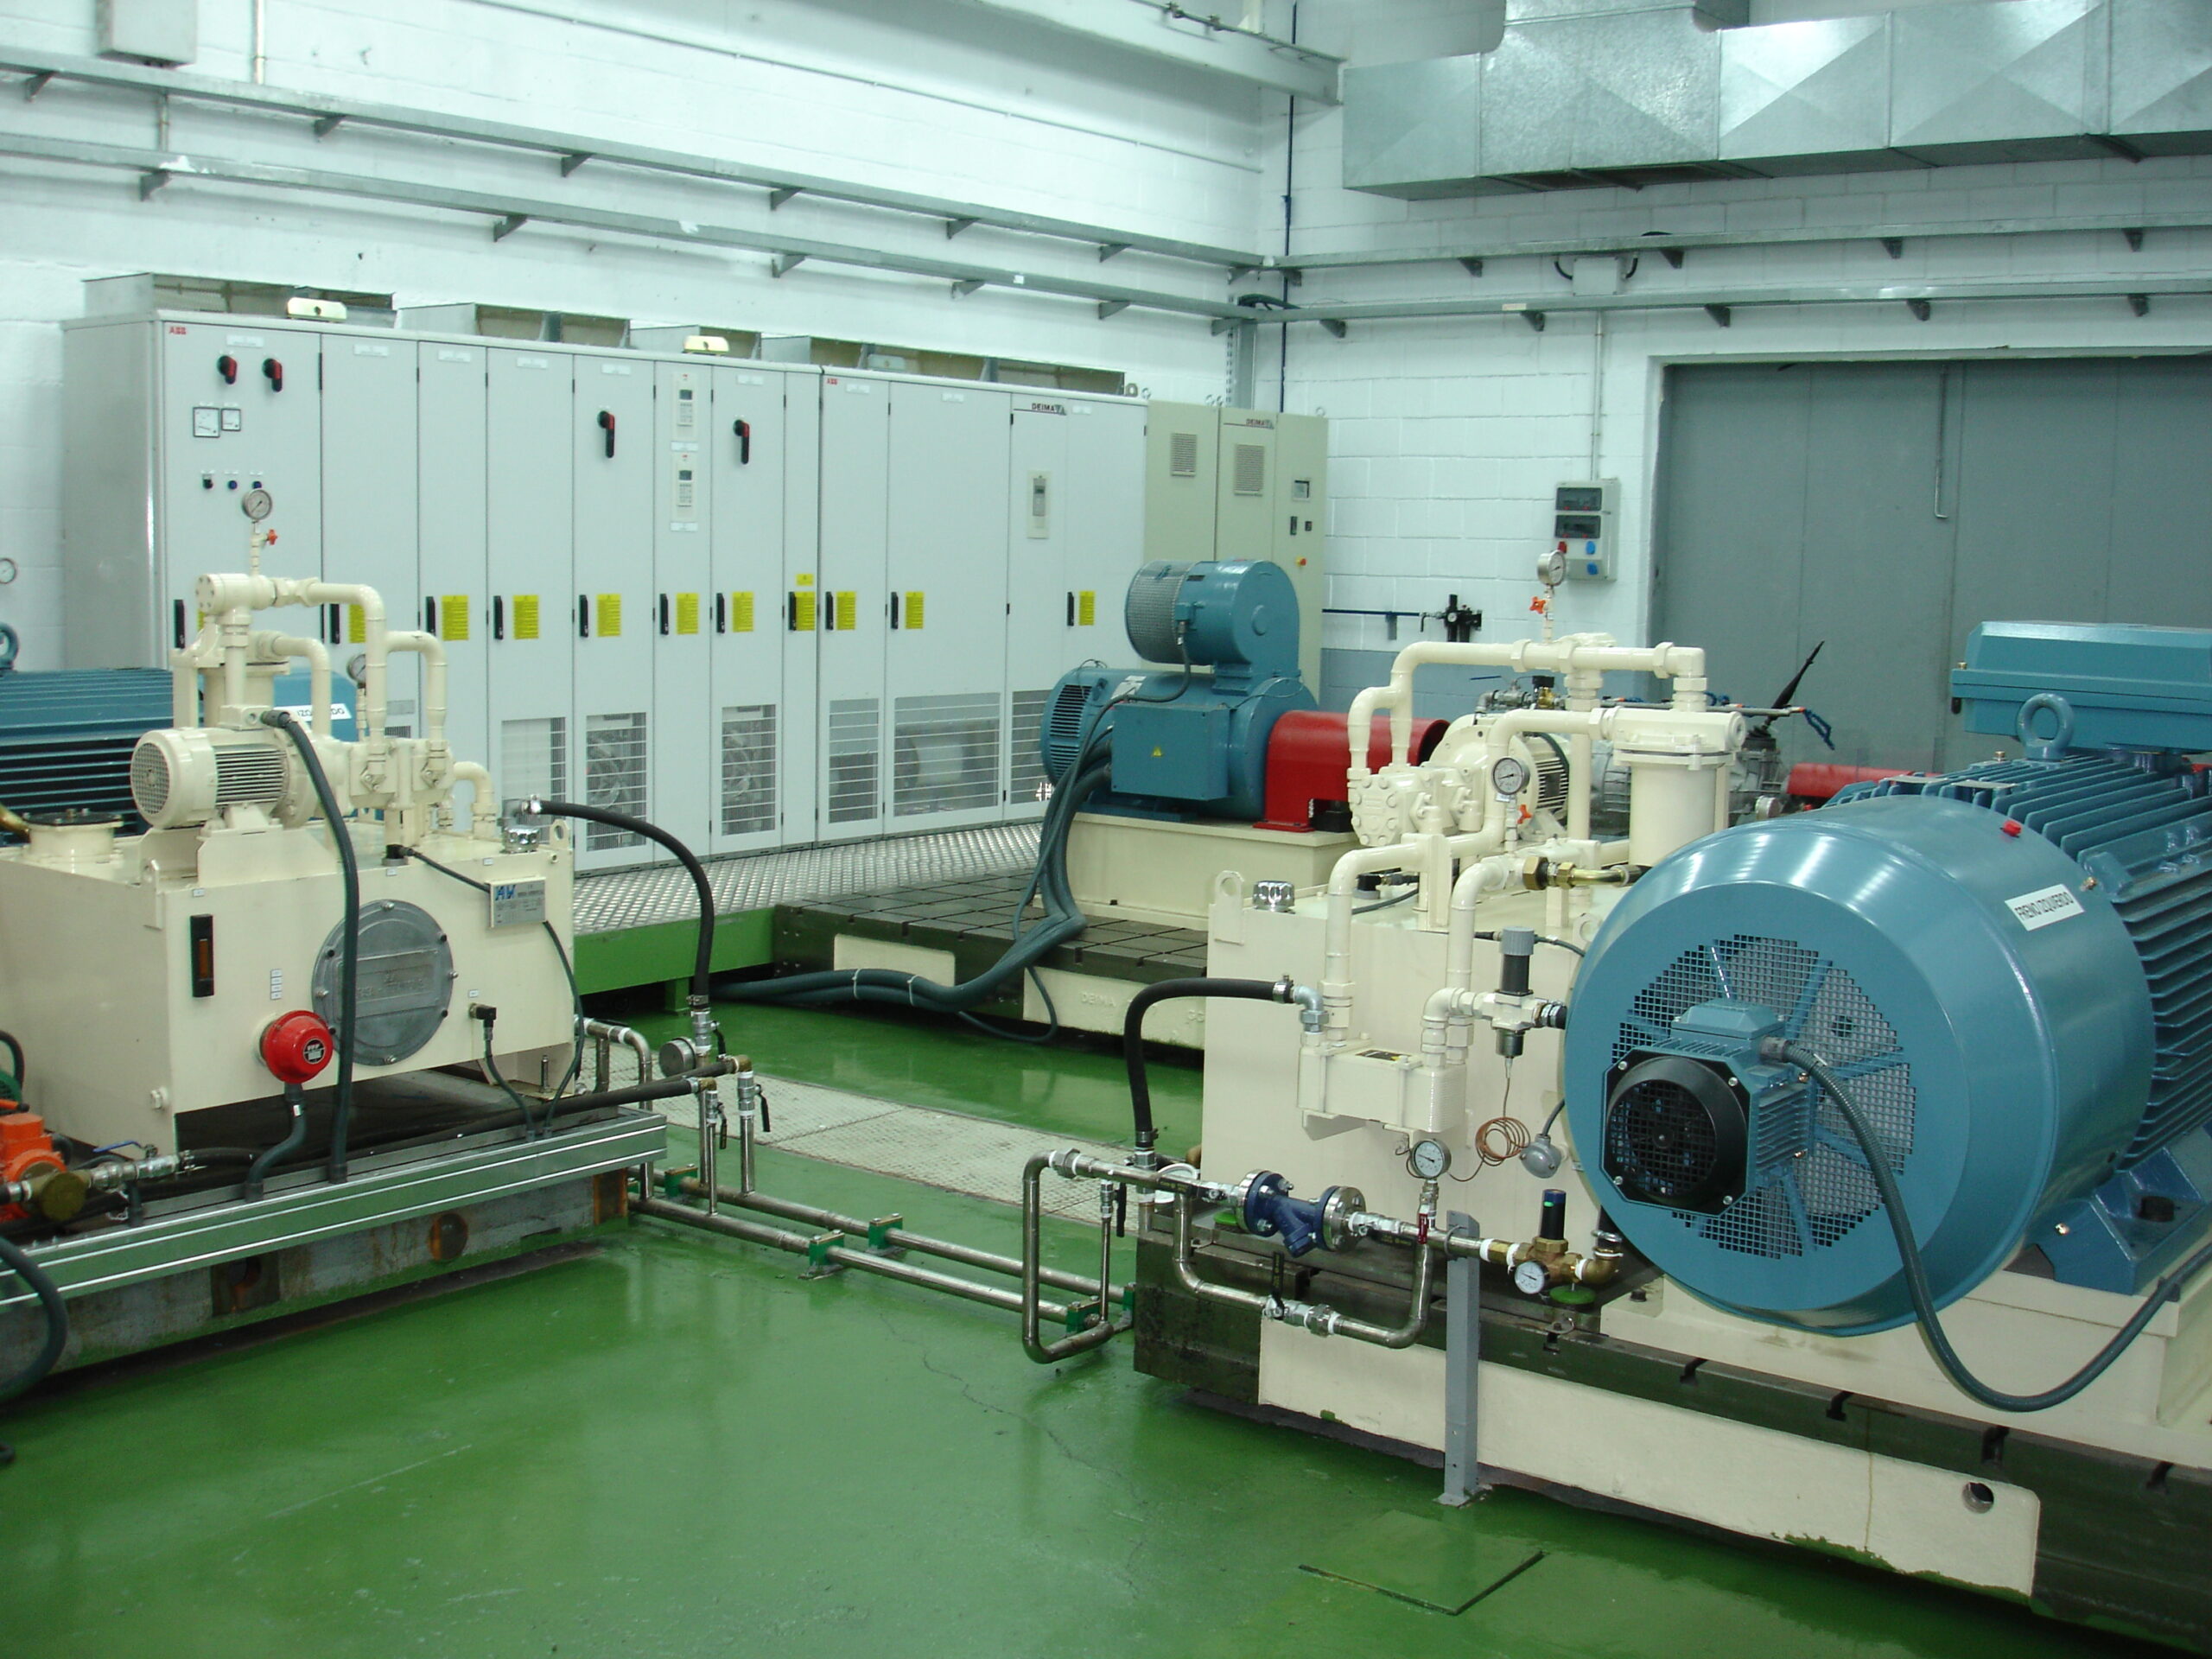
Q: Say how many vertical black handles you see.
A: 11